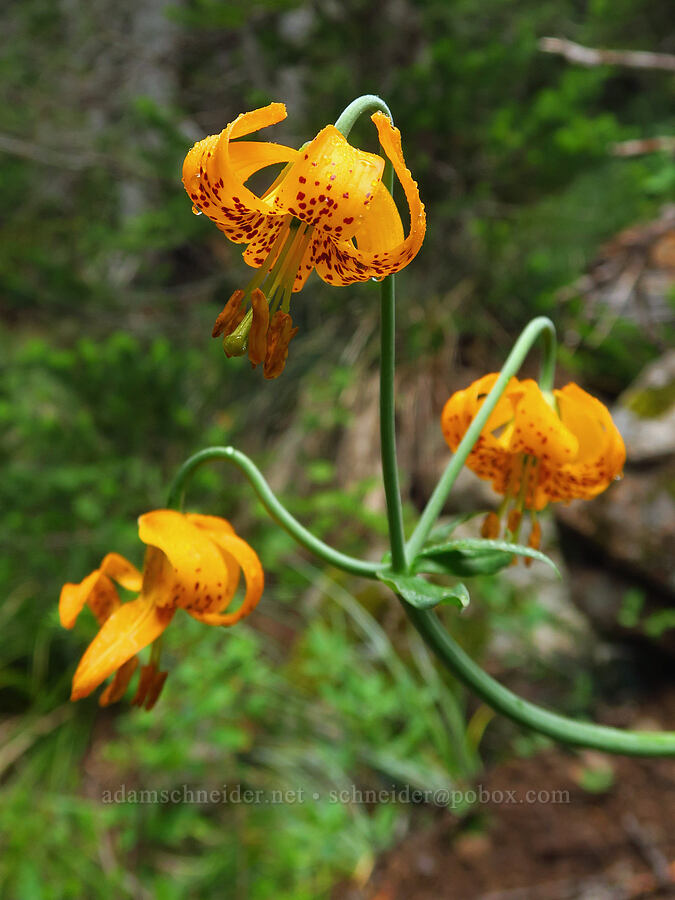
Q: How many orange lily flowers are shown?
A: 3